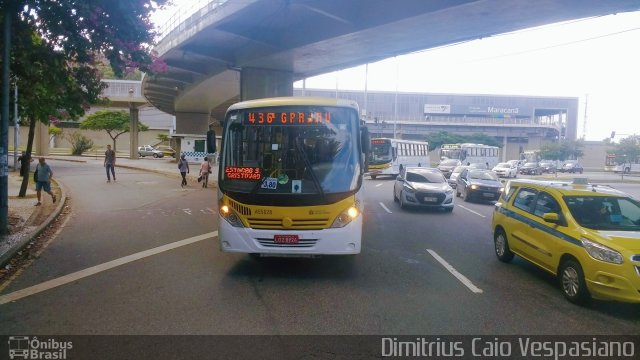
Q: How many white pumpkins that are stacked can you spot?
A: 0